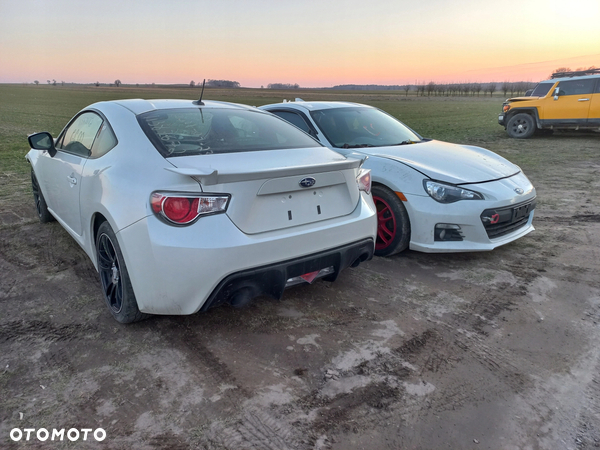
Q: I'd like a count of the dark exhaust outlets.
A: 2